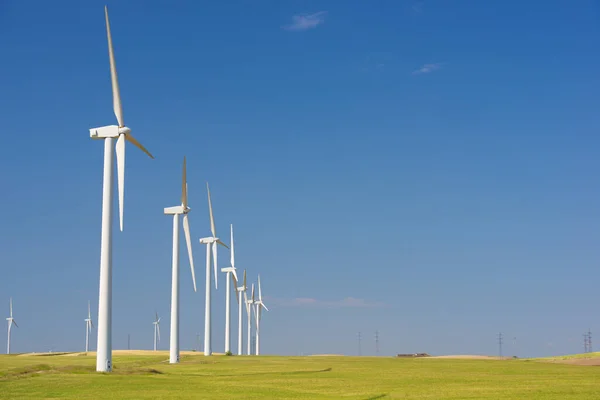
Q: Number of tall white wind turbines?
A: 10